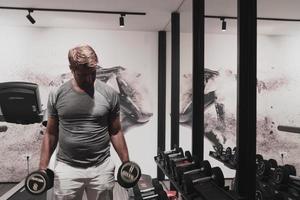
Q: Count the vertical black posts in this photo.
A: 4